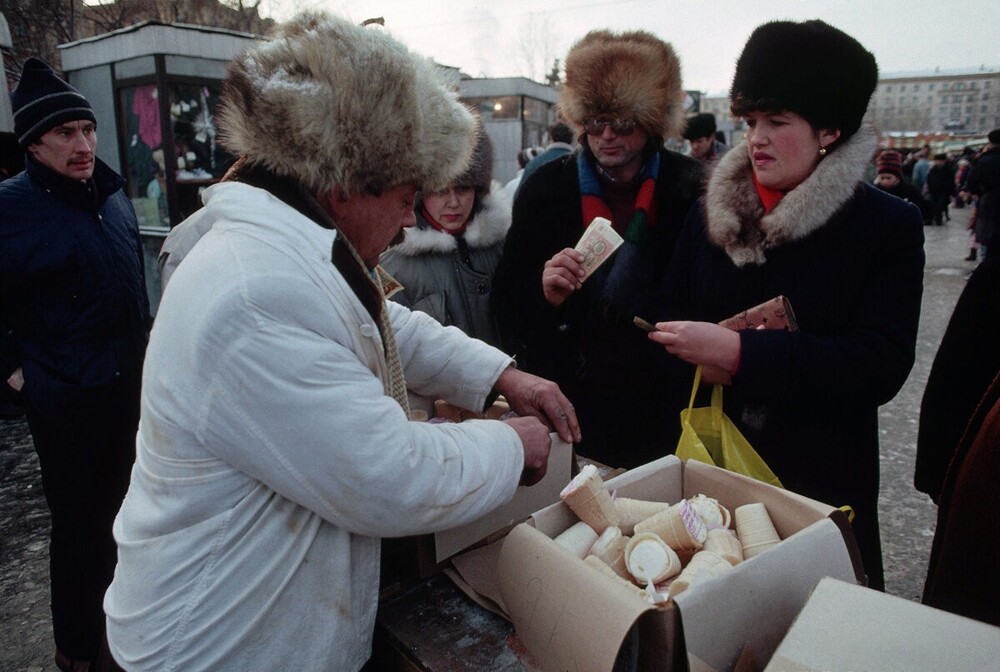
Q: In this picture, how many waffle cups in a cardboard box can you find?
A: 11